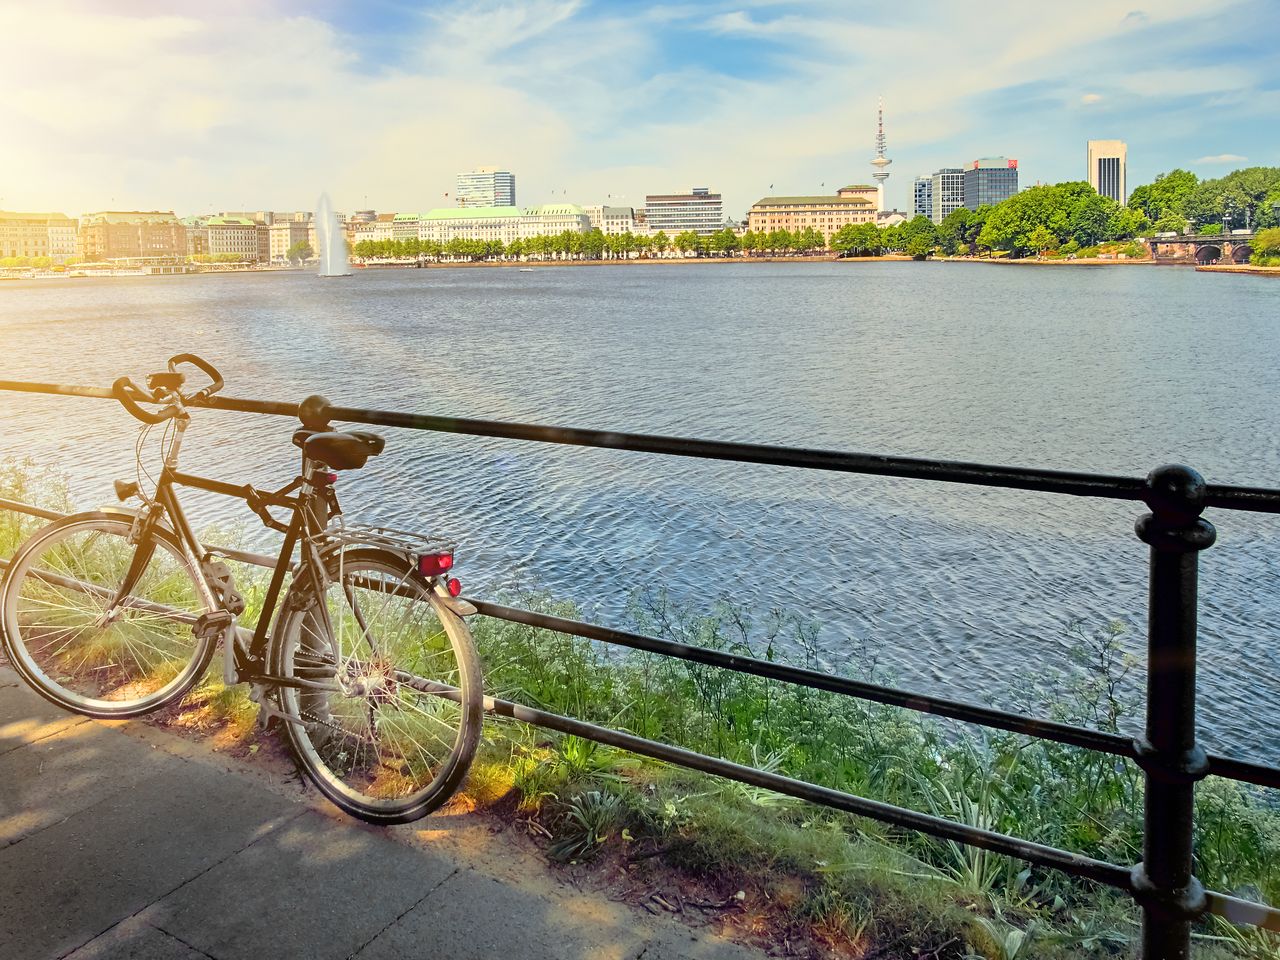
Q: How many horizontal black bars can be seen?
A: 3